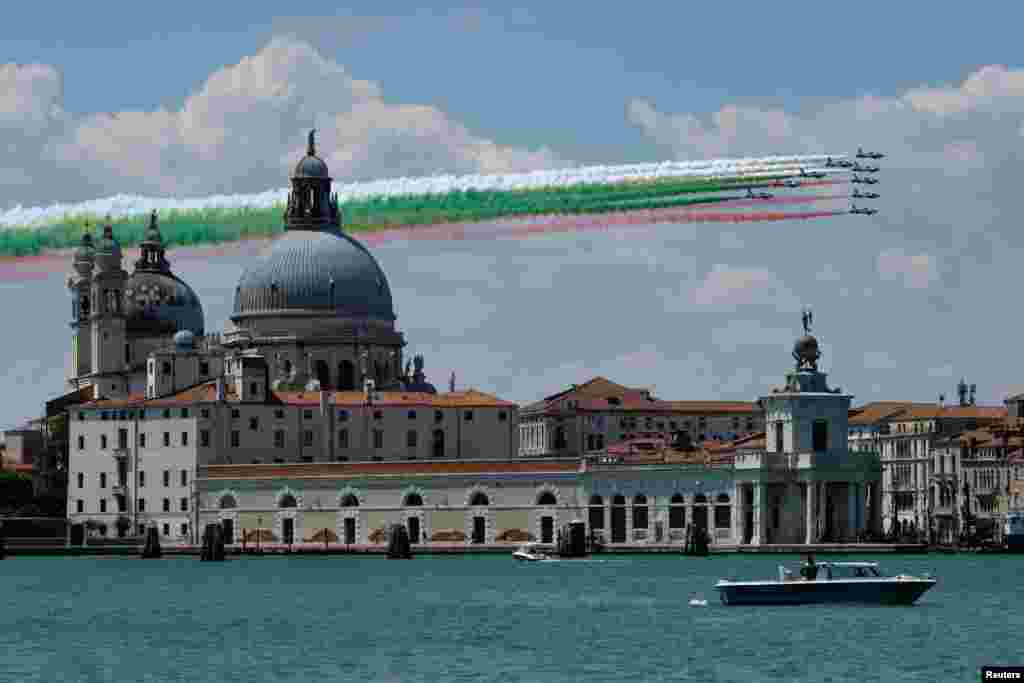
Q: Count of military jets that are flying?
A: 9